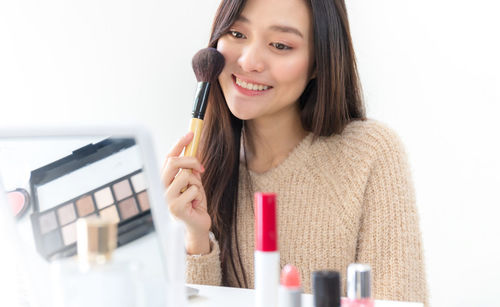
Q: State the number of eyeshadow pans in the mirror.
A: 12